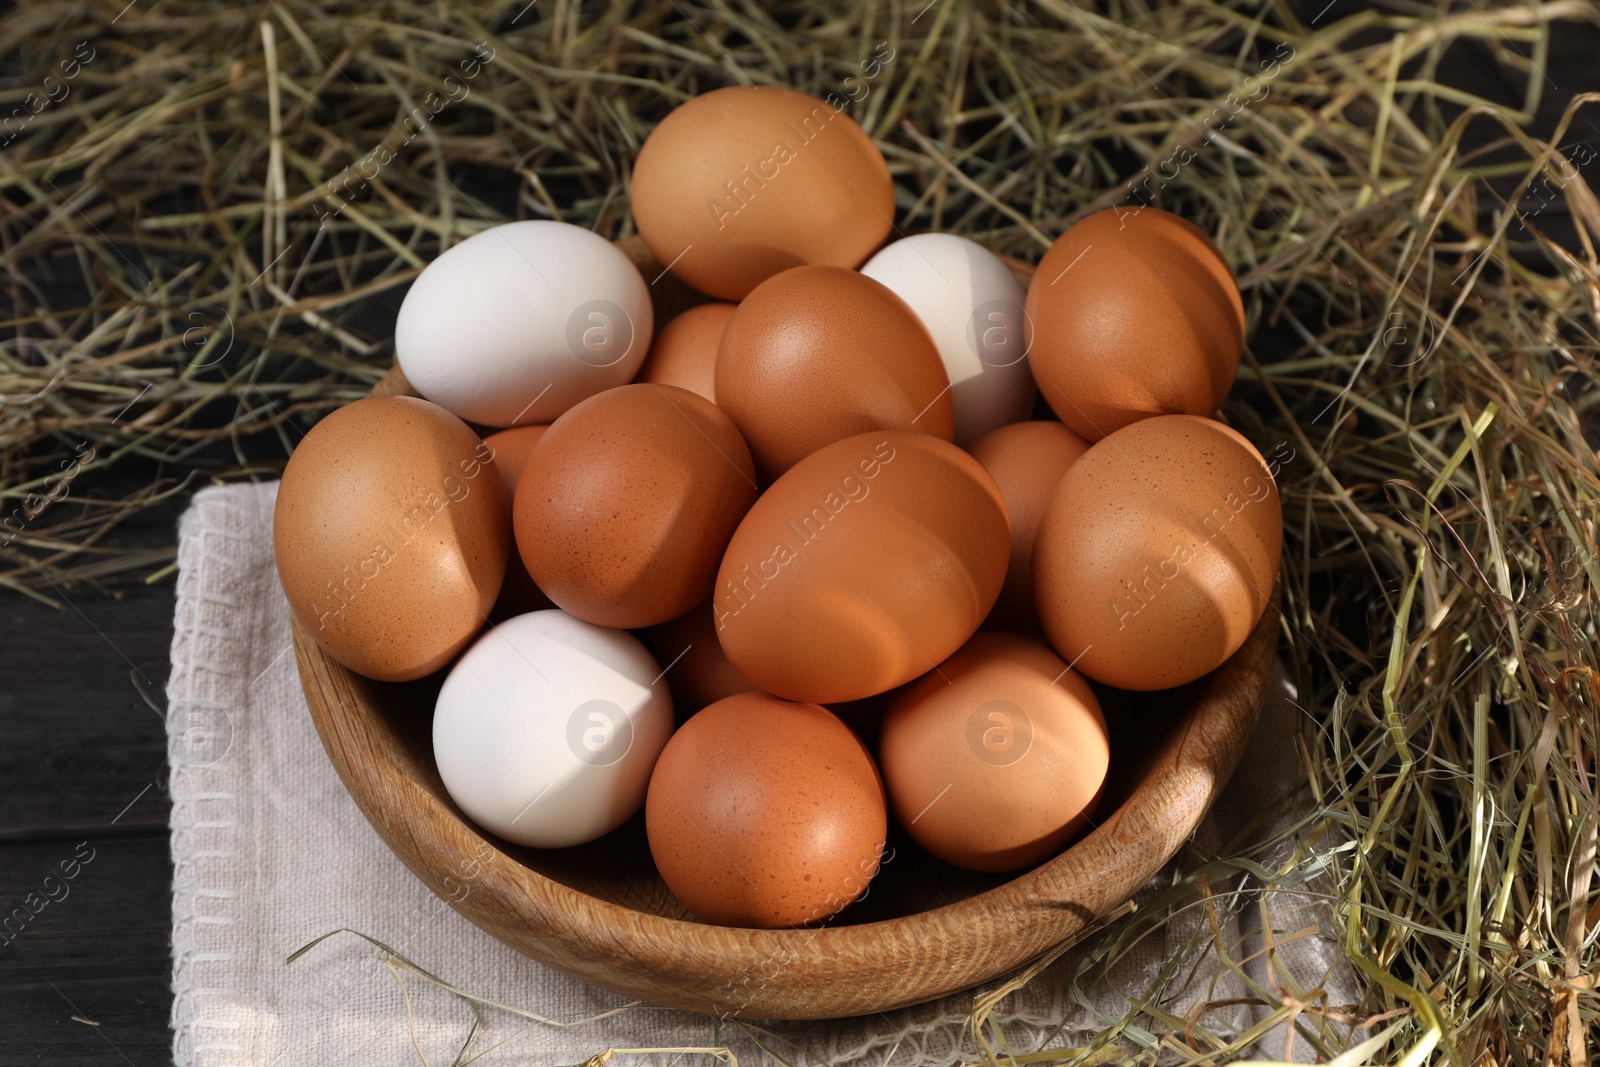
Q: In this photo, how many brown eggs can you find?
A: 13